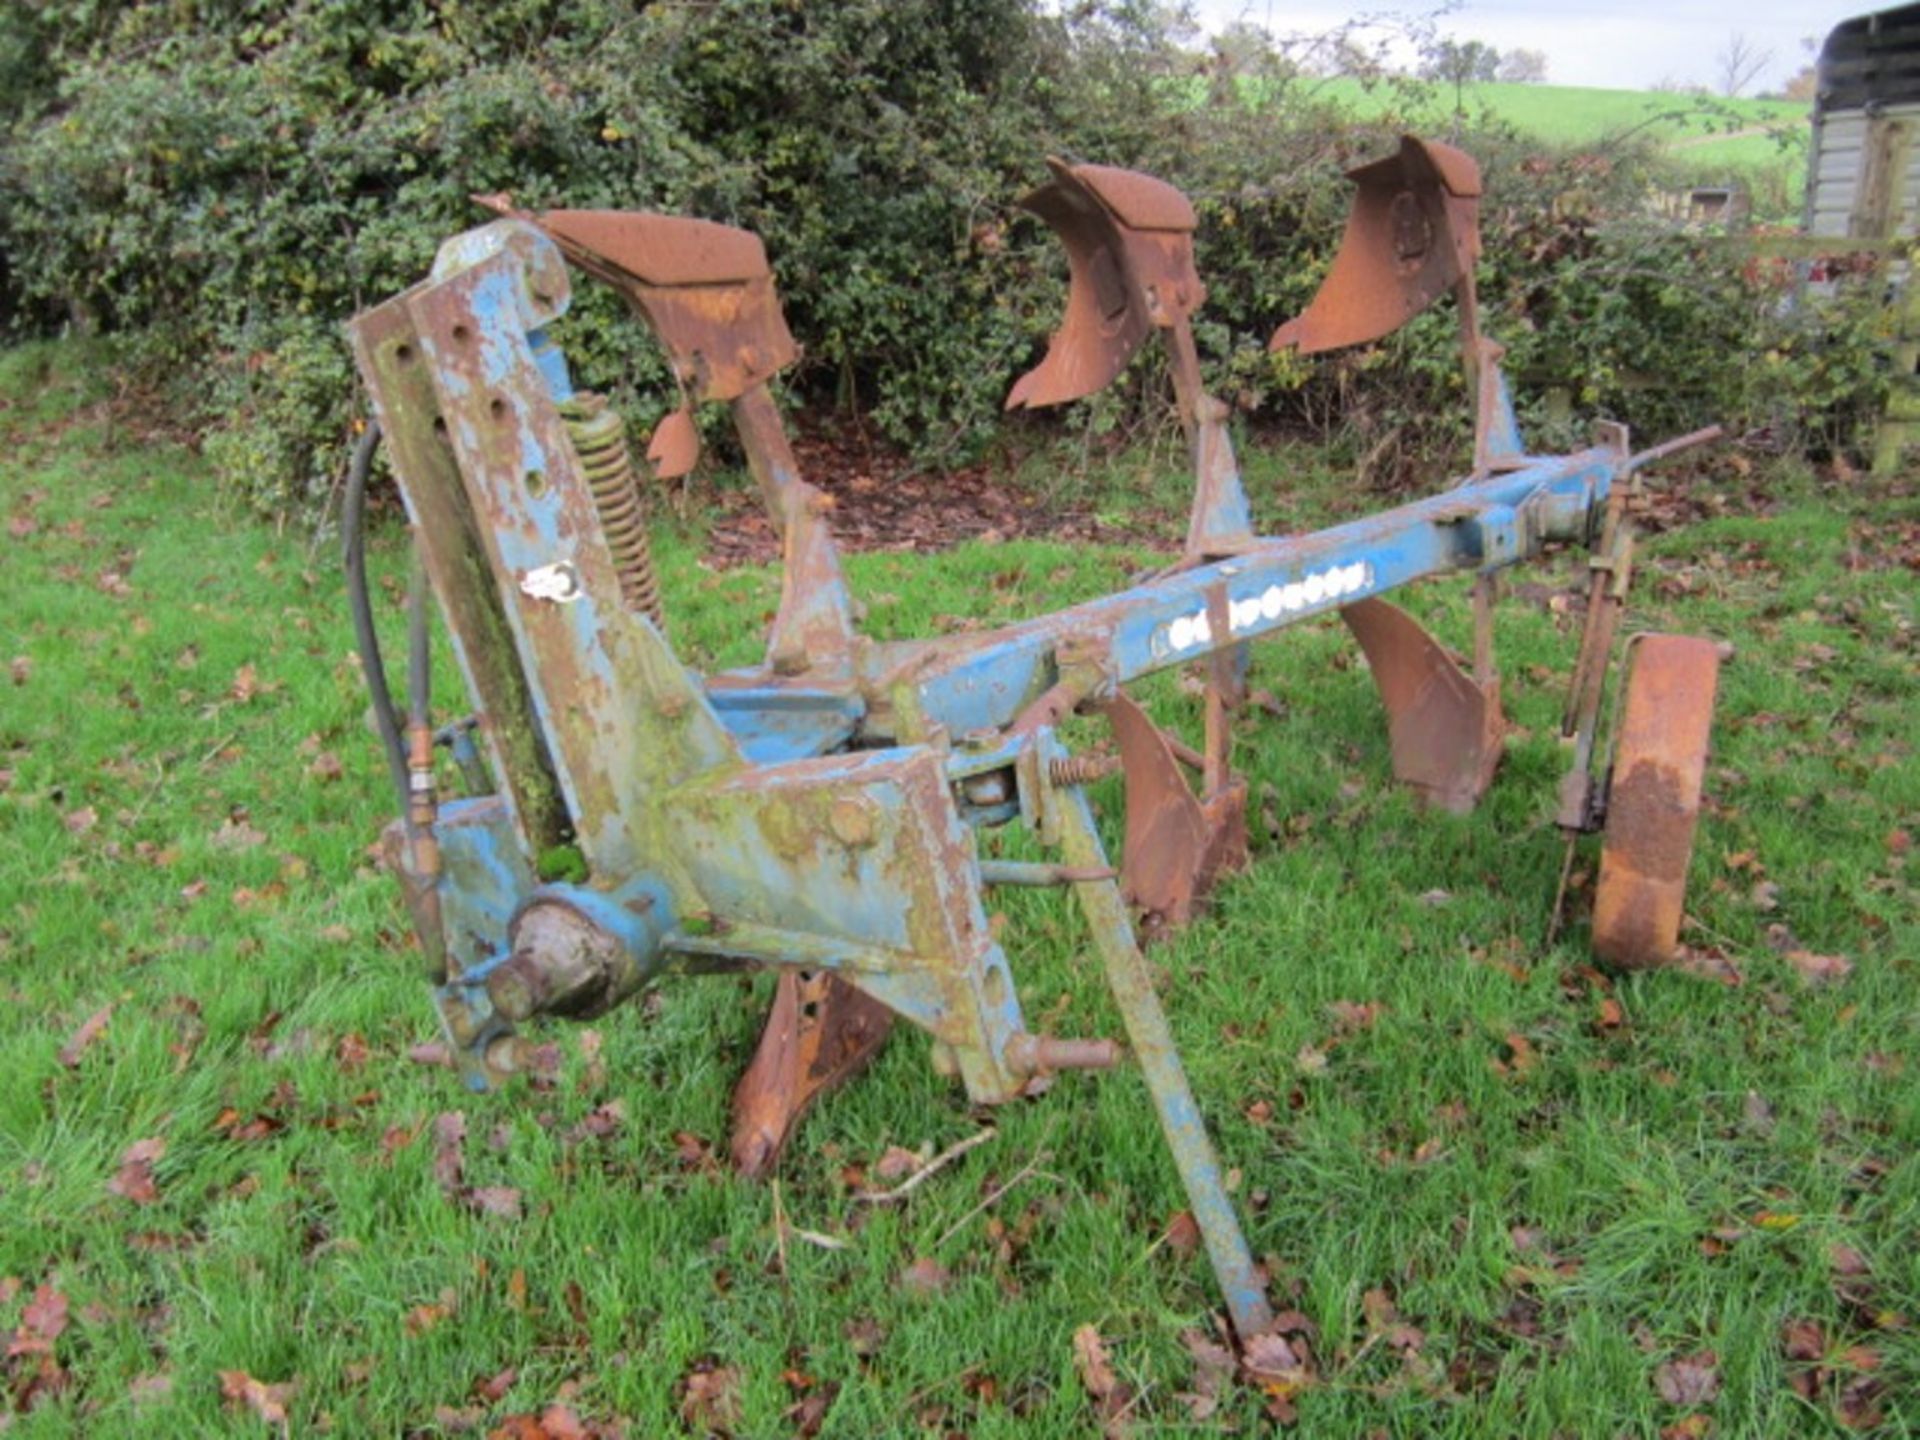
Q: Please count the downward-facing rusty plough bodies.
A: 3